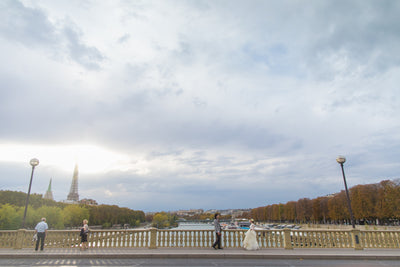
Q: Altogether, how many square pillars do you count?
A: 4